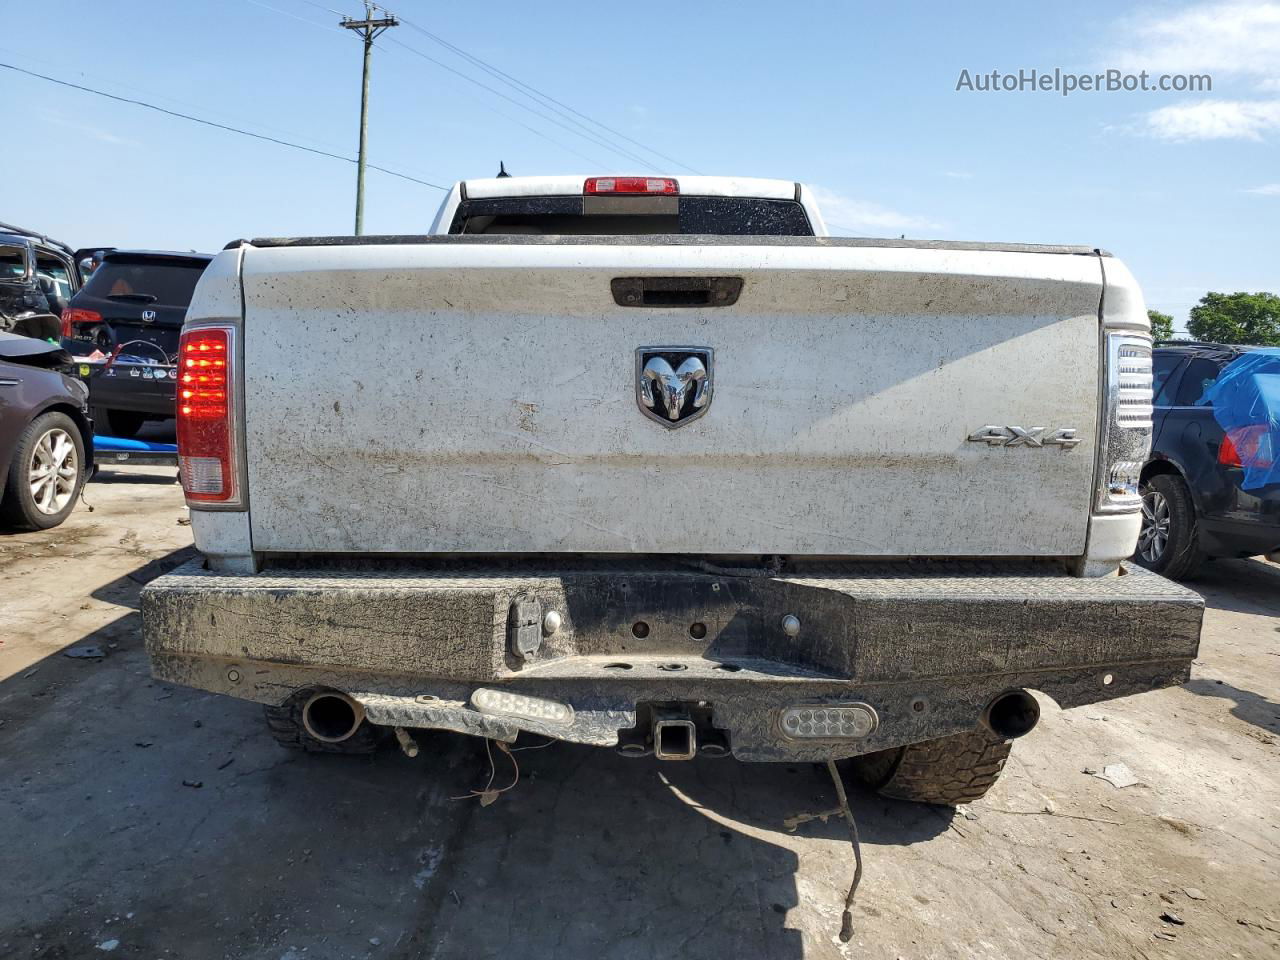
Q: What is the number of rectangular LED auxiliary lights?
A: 2